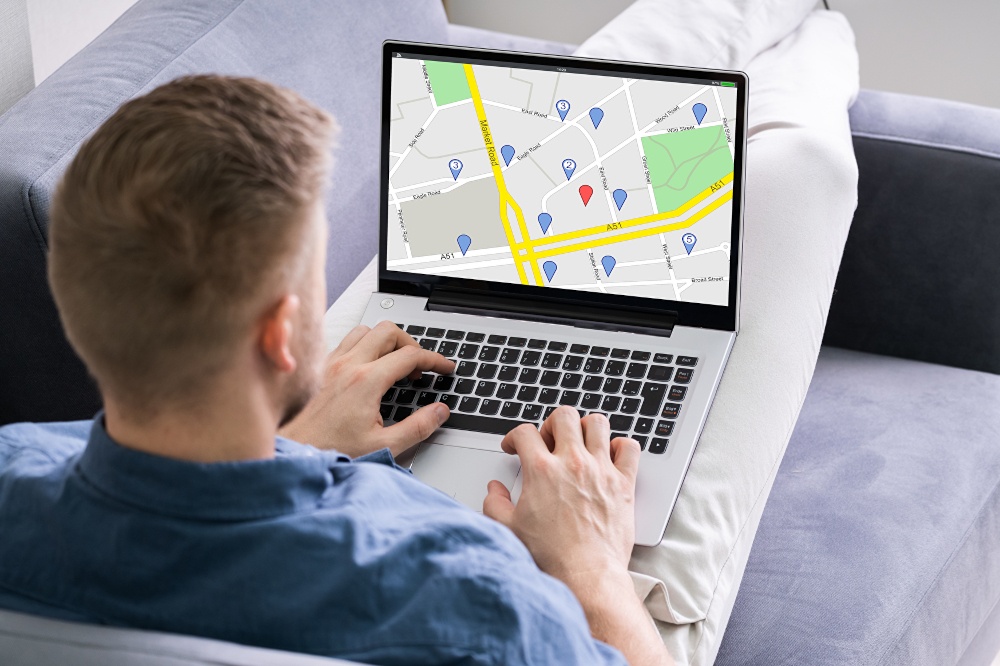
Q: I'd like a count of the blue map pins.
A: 12